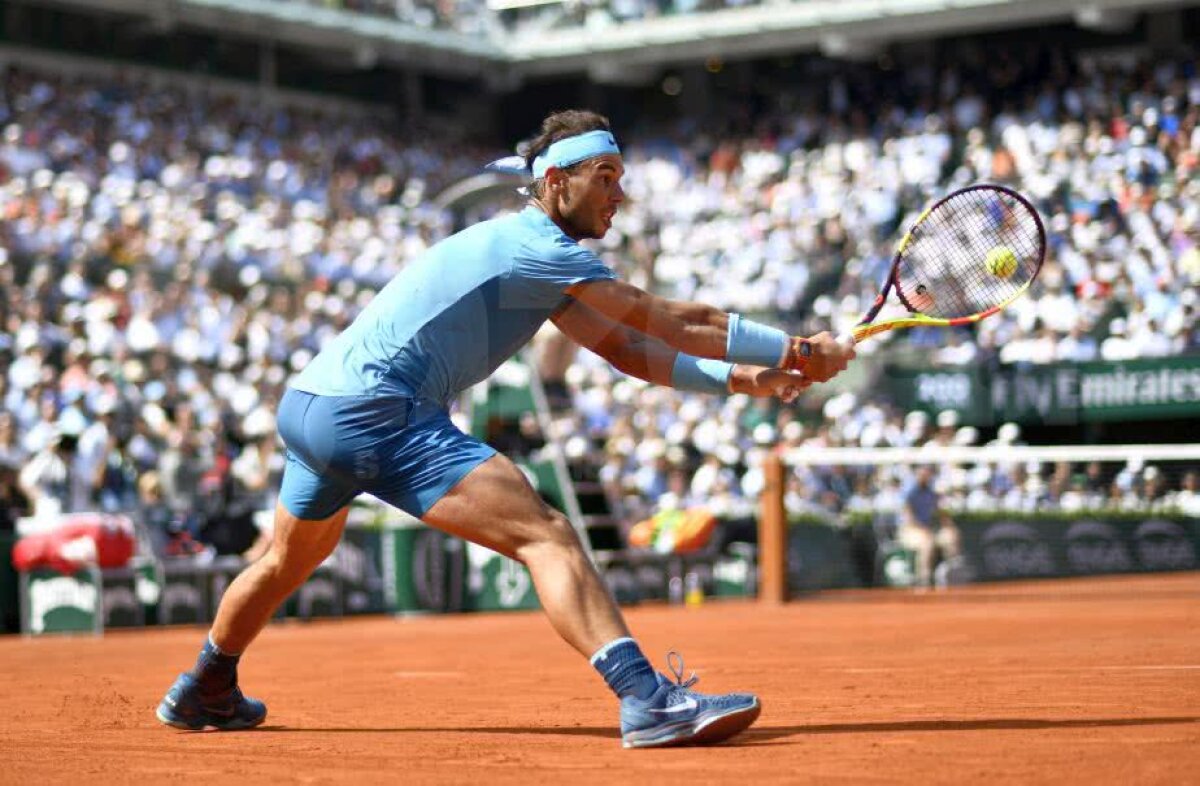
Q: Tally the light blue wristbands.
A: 2